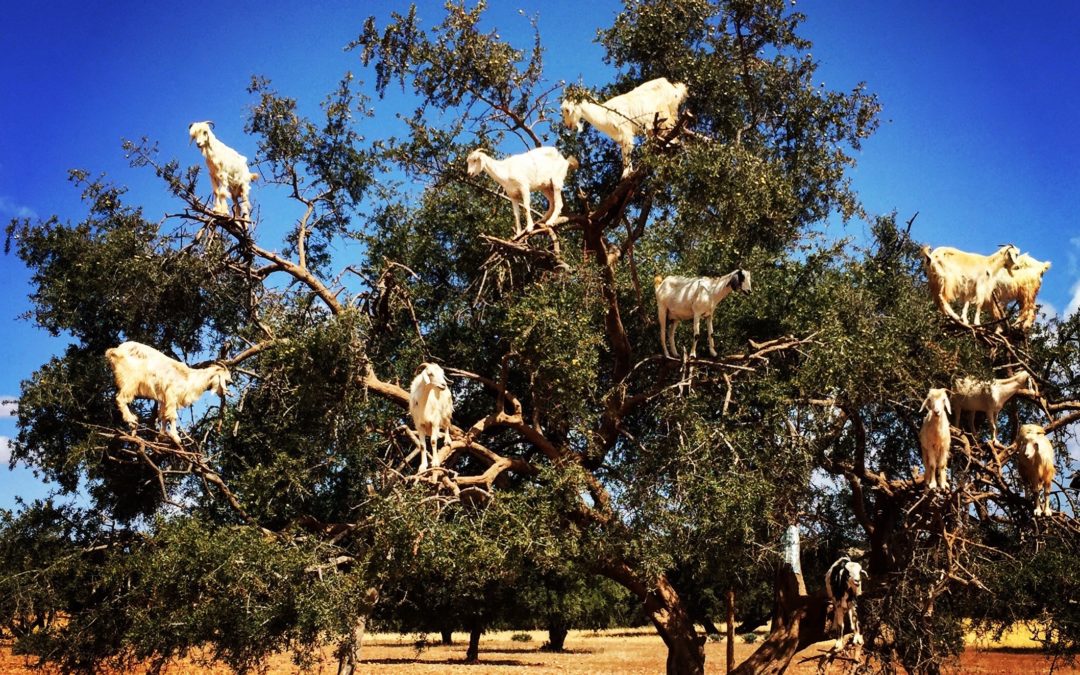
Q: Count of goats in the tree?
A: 12